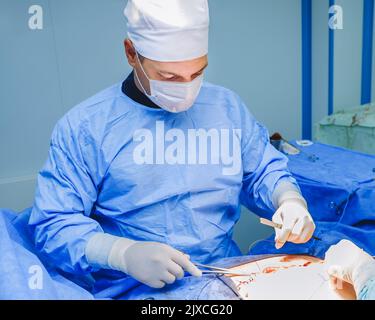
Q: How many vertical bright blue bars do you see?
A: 3